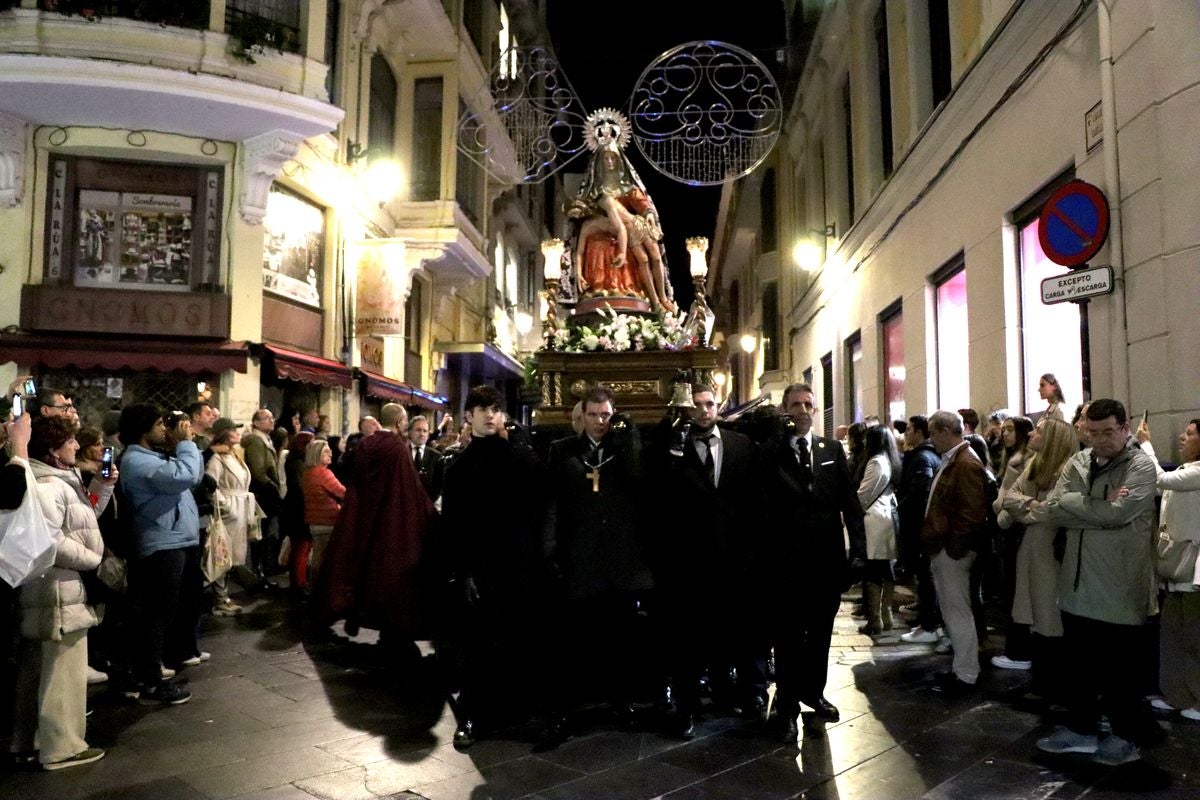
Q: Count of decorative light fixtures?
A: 2